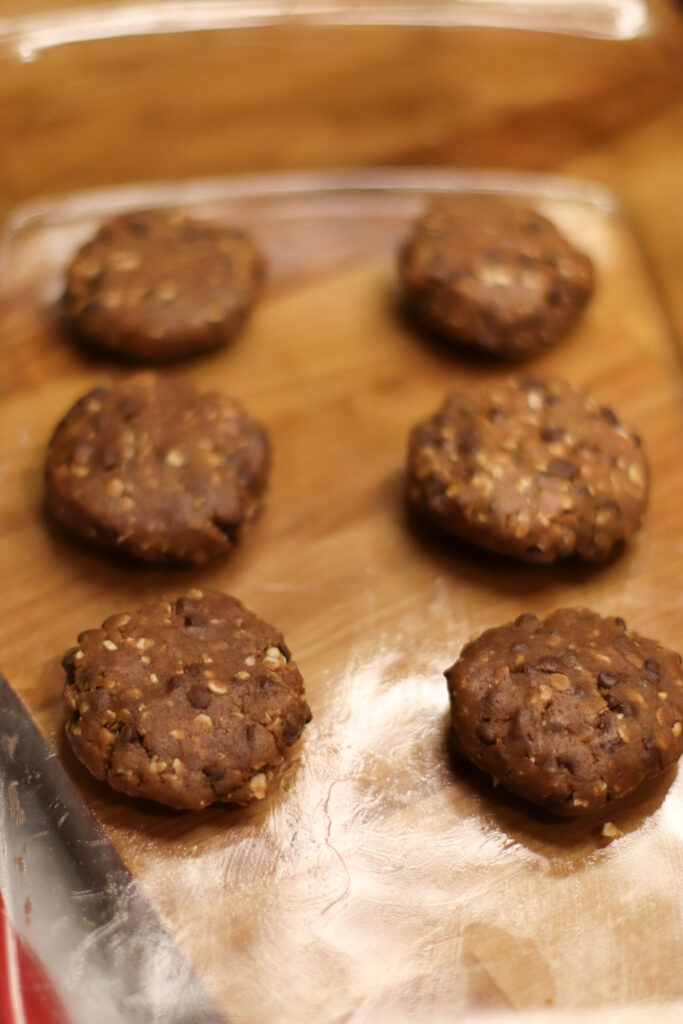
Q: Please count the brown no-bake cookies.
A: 6